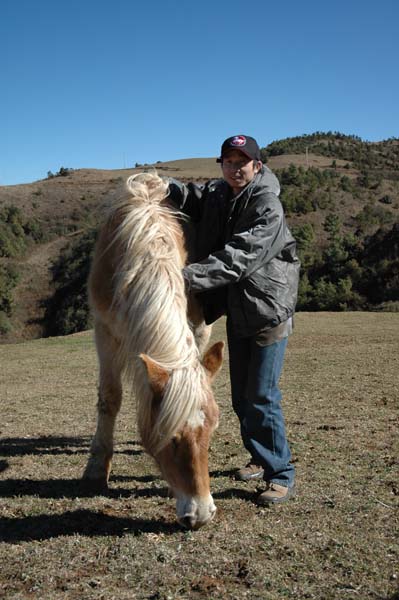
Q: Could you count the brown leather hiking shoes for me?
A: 2